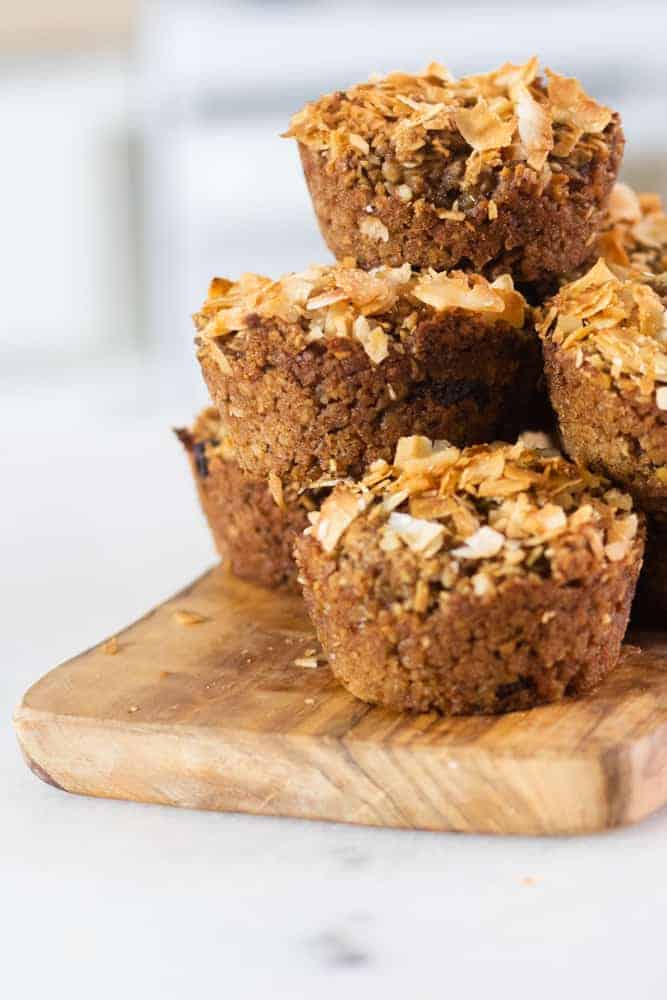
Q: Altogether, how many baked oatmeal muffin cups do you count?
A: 6